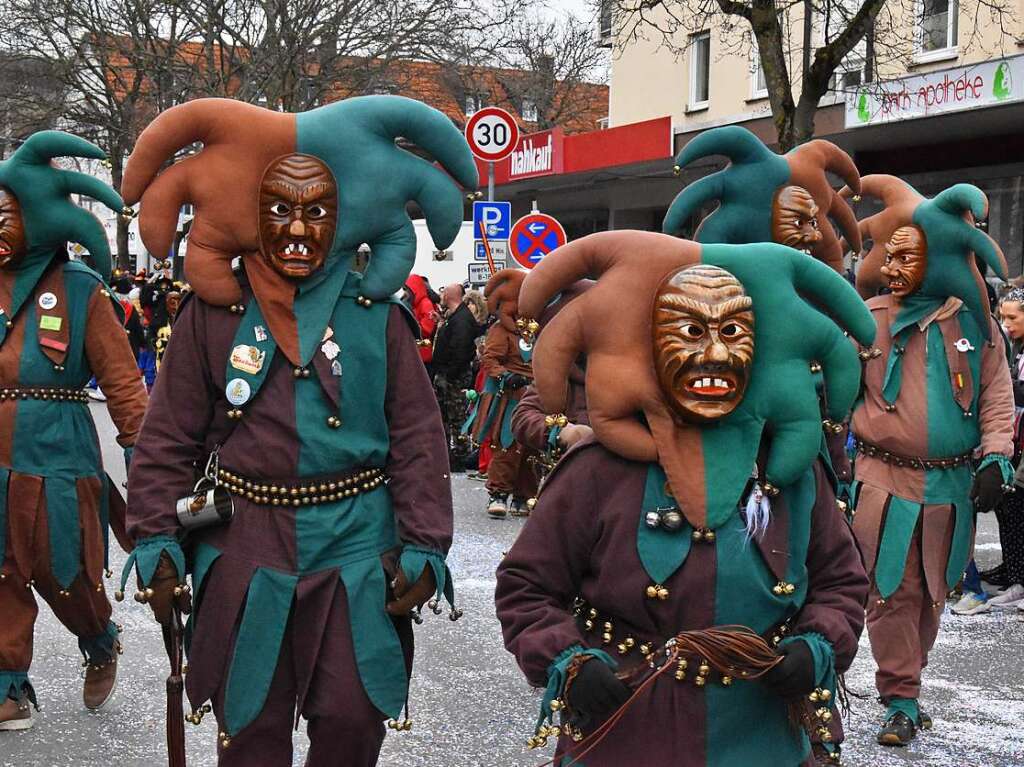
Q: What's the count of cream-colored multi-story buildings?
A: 1